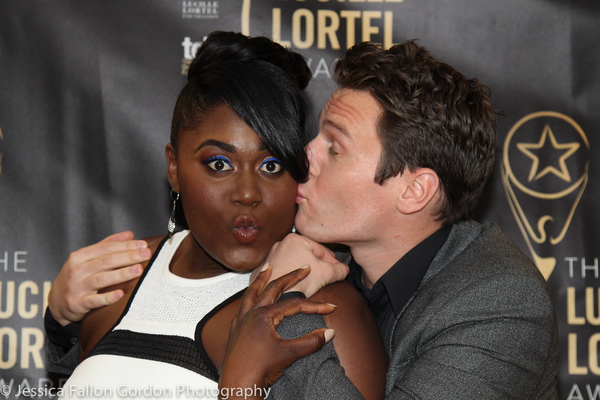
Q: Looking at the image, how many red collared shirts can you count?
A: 0